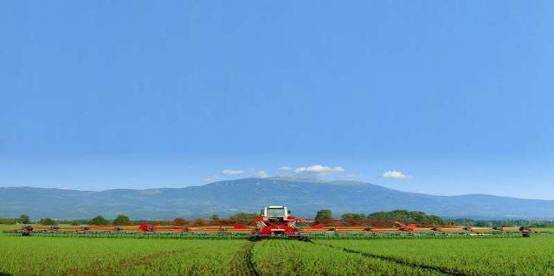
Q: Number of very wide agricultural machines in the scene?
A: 1